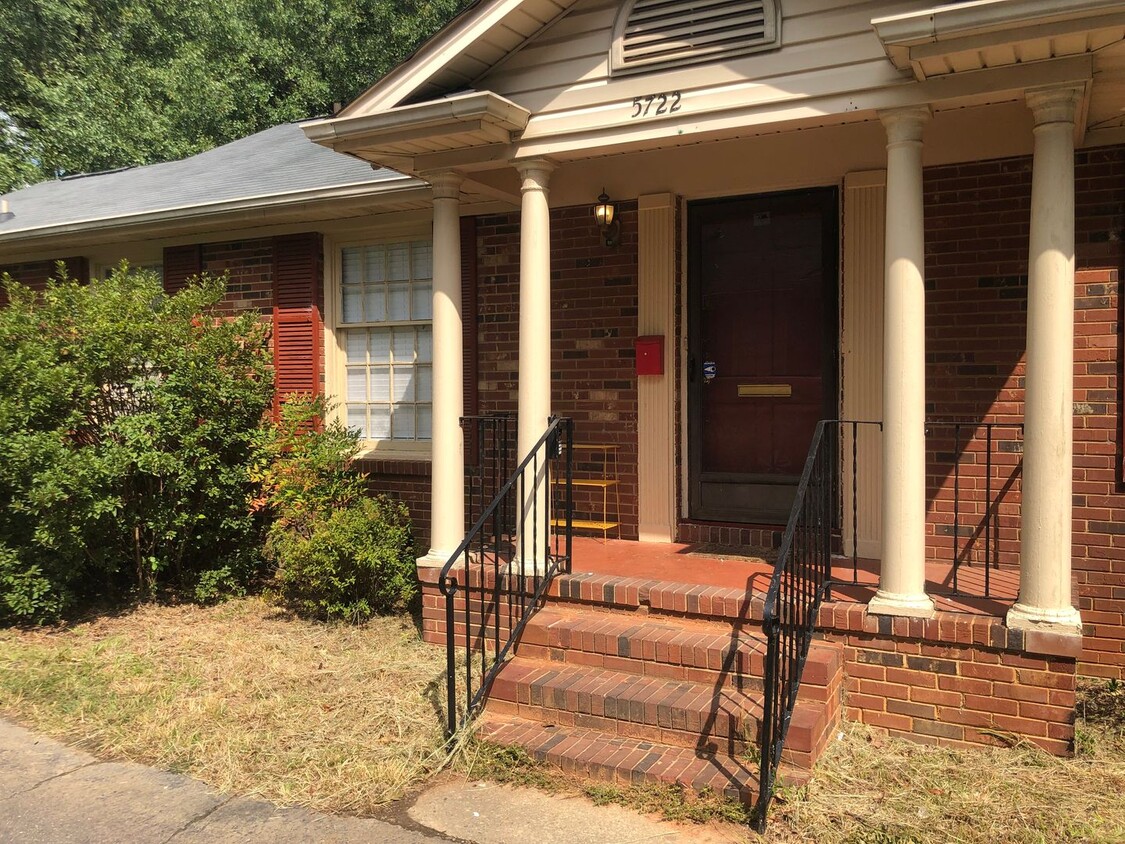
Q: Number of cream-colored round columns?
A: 4